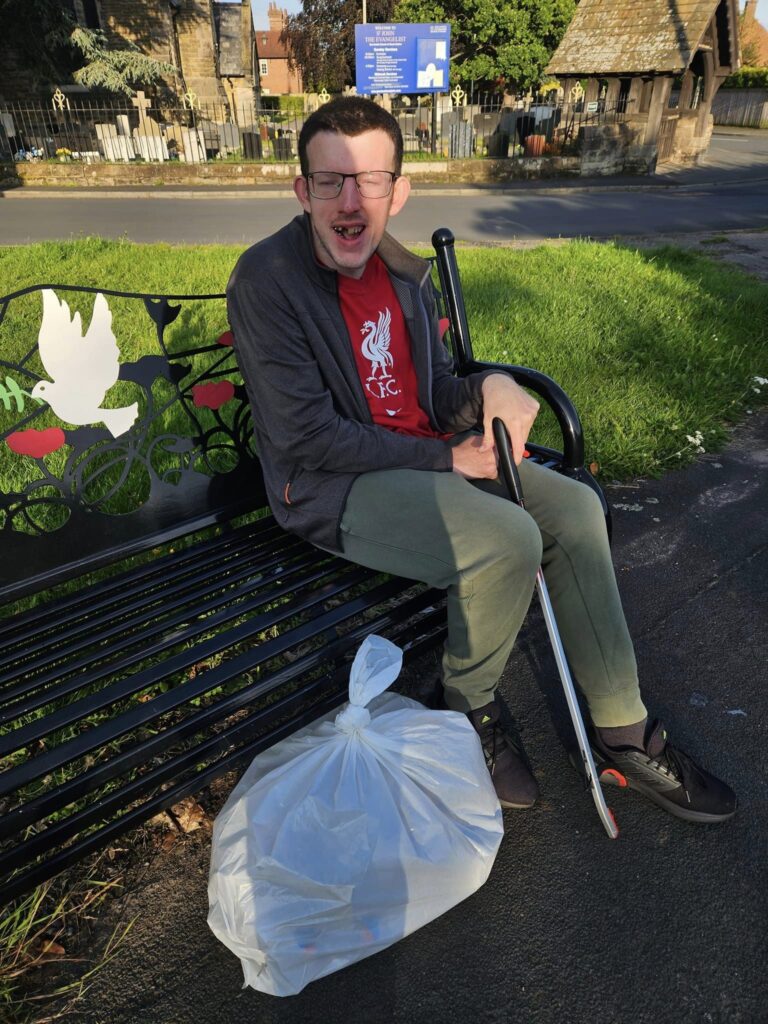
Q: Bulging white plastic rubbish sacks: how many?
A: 1